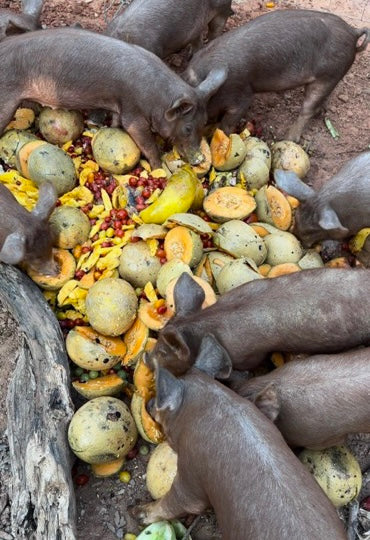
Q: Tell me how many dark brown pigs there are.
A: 9